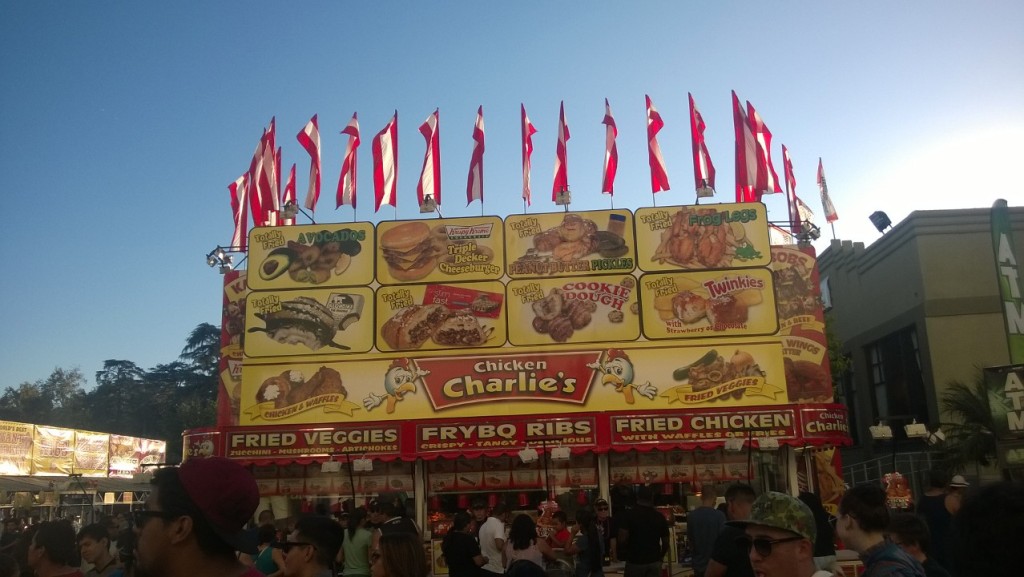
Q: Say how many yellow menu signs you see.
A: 8